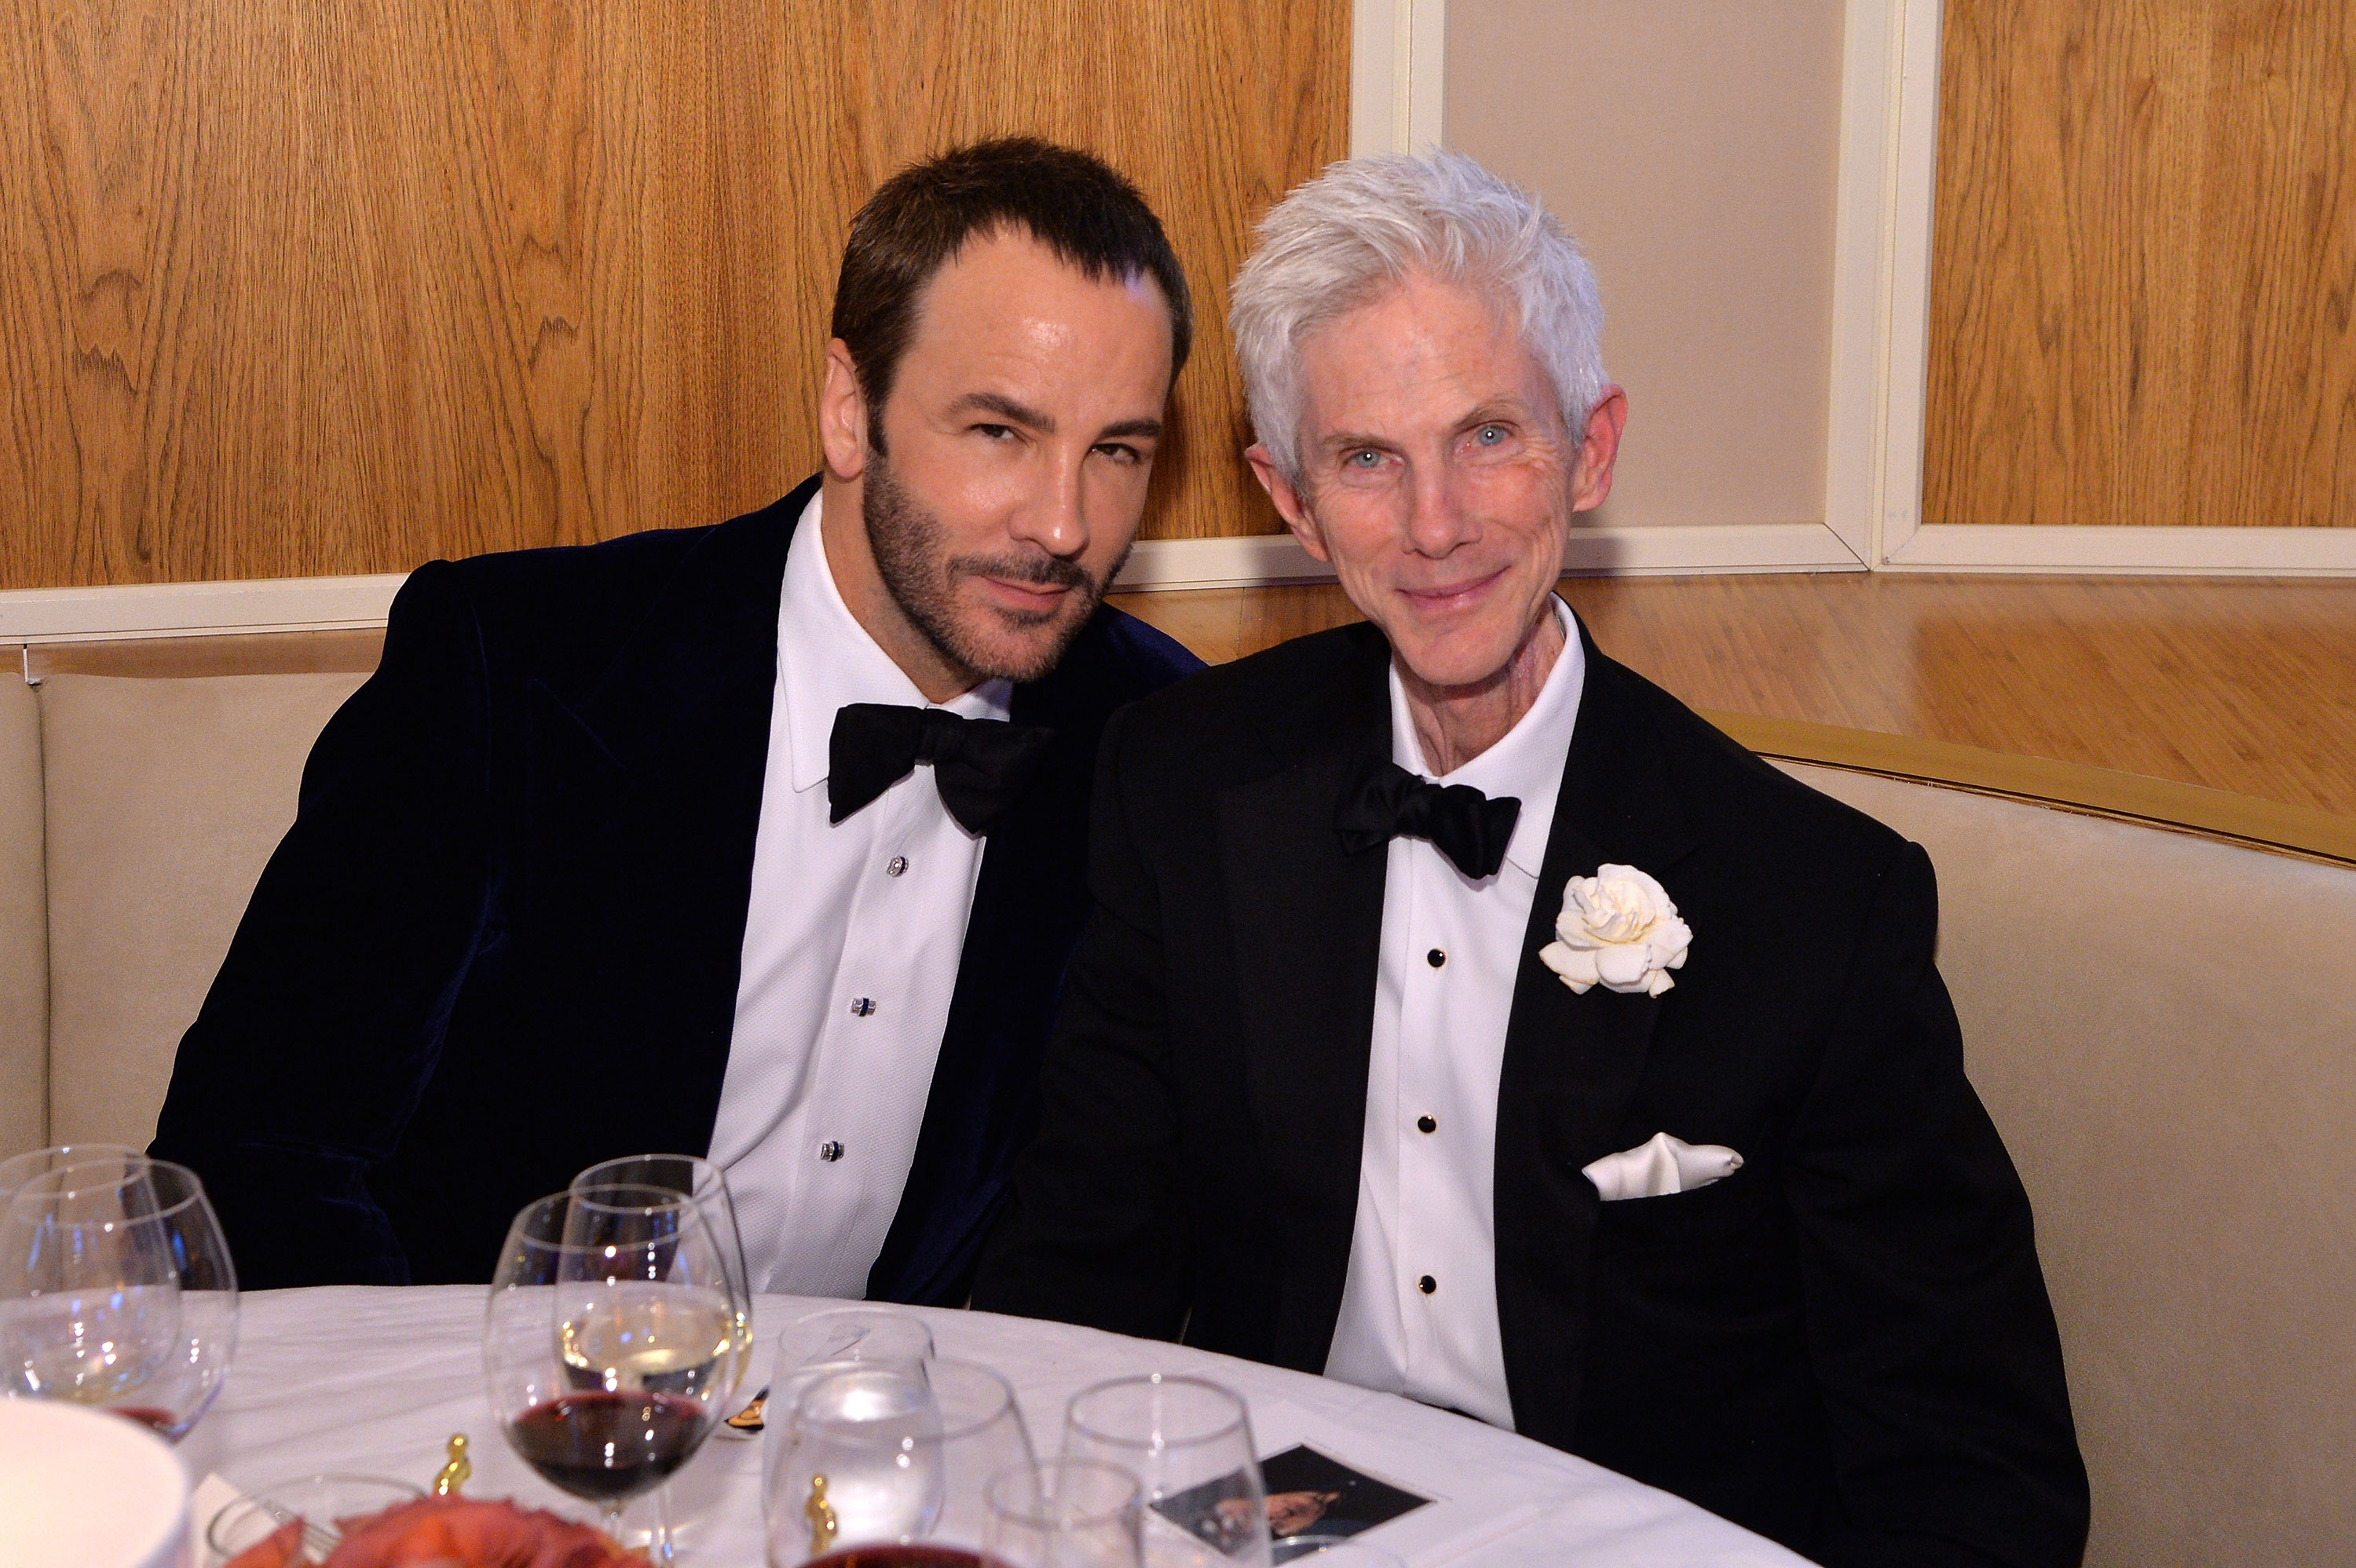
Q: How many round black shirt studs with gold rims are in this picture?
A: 3